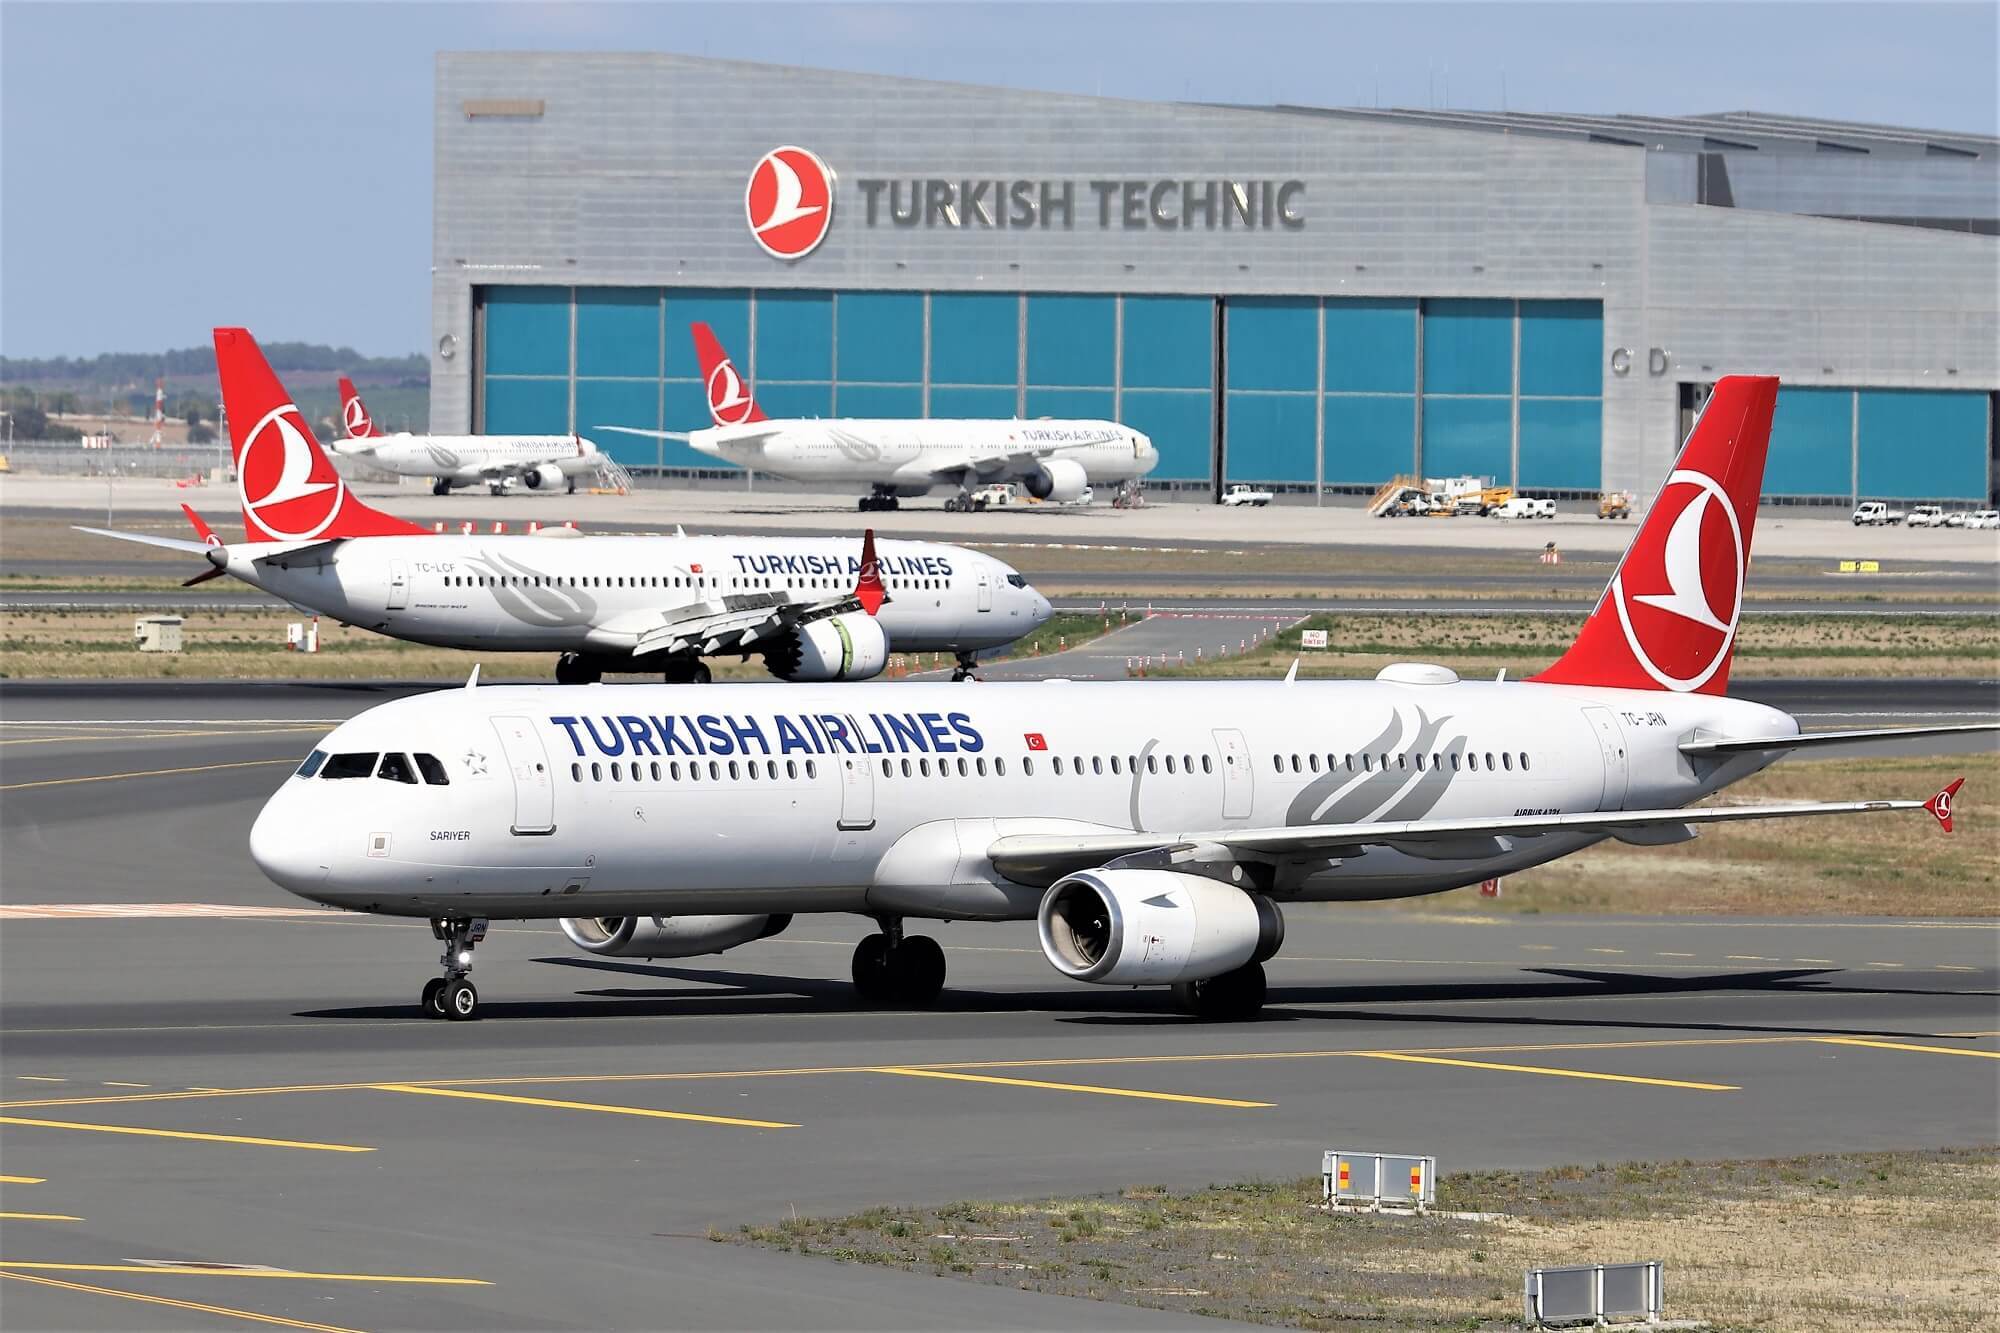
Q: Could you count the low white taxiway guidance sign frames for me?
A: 2